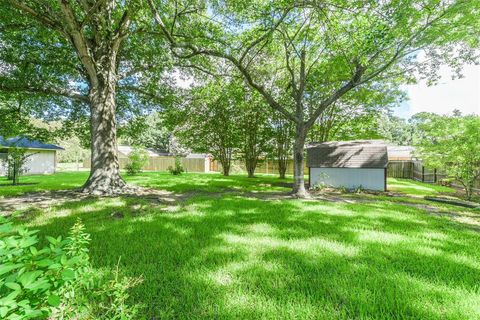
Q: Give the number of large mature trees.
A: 2